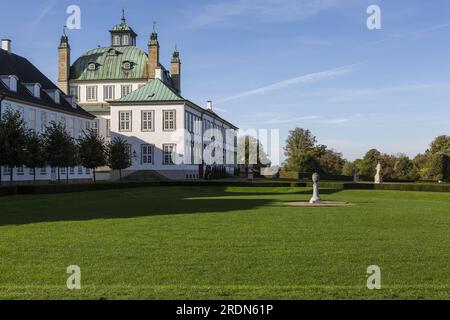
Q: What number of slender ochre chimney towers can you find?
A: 3